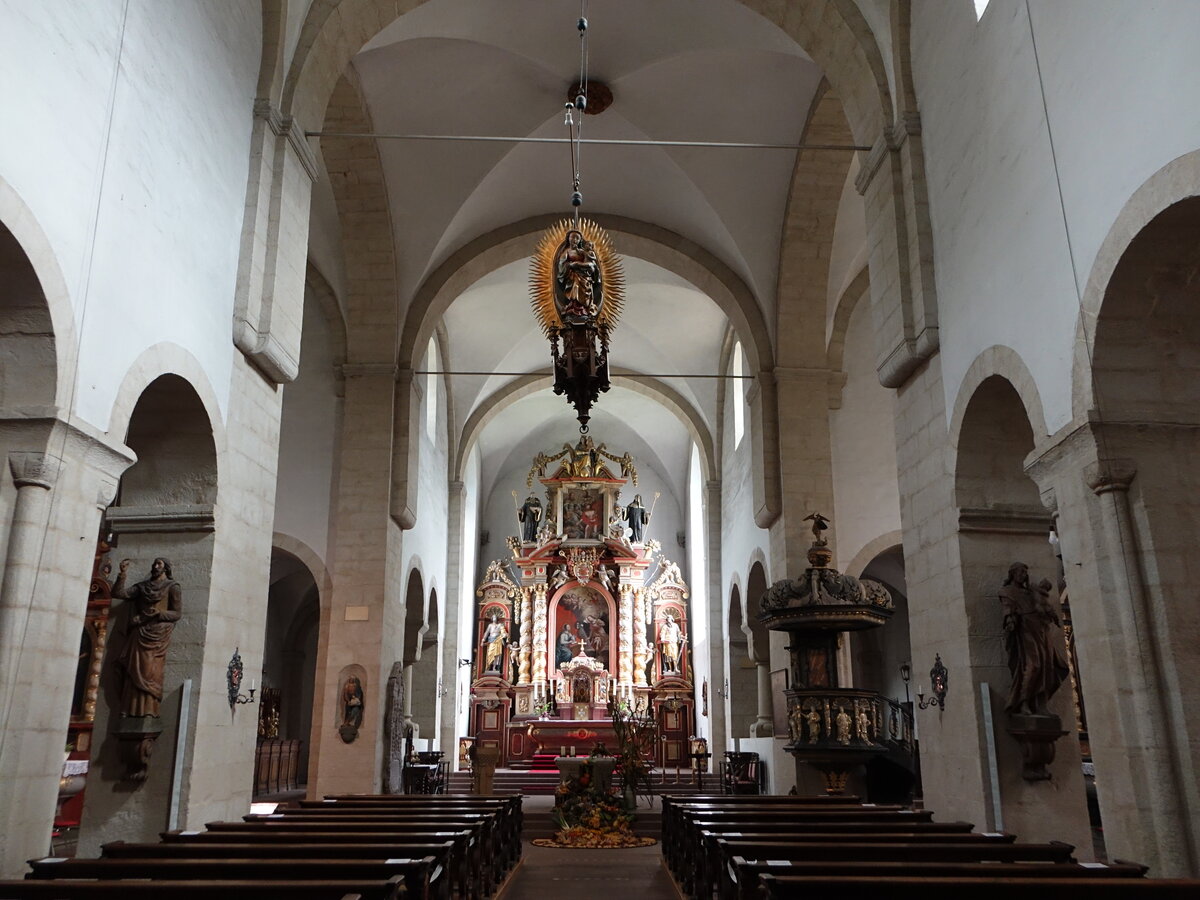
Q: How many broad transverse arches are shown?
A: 3